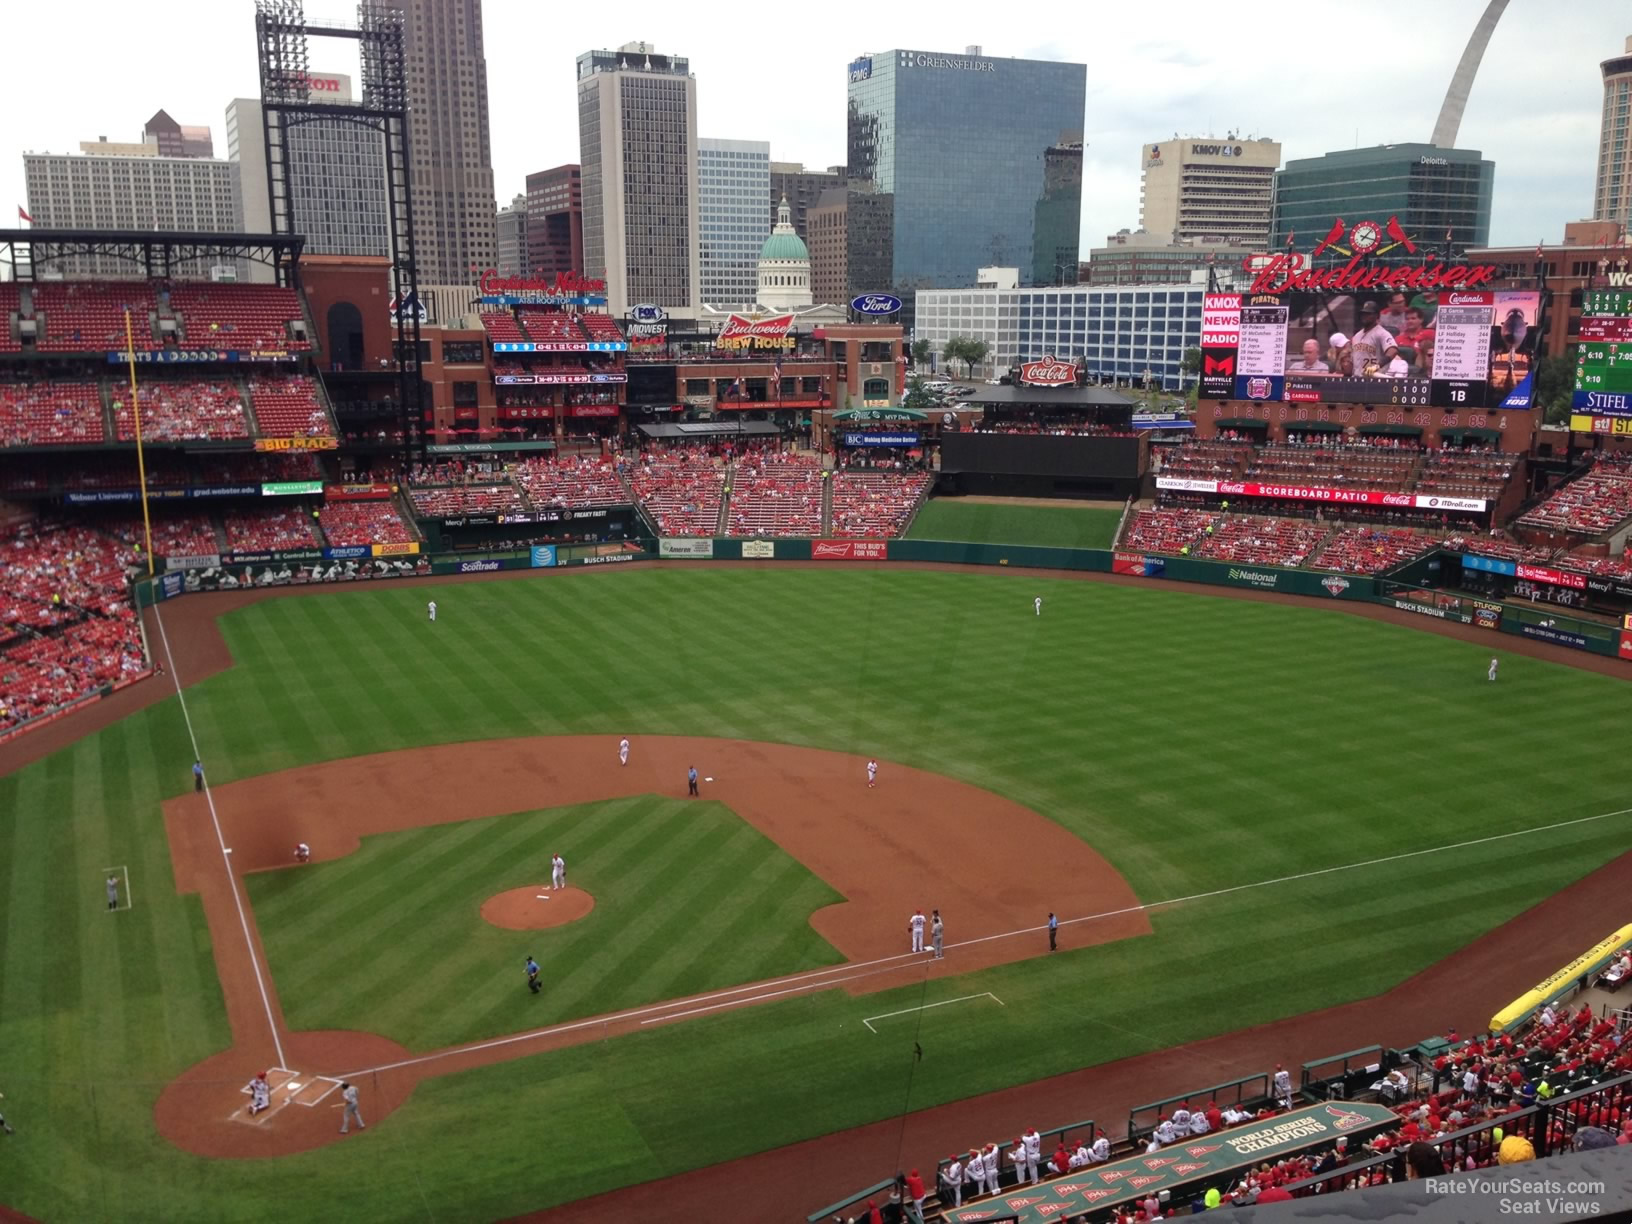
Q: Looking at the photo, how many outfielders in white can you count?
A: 3